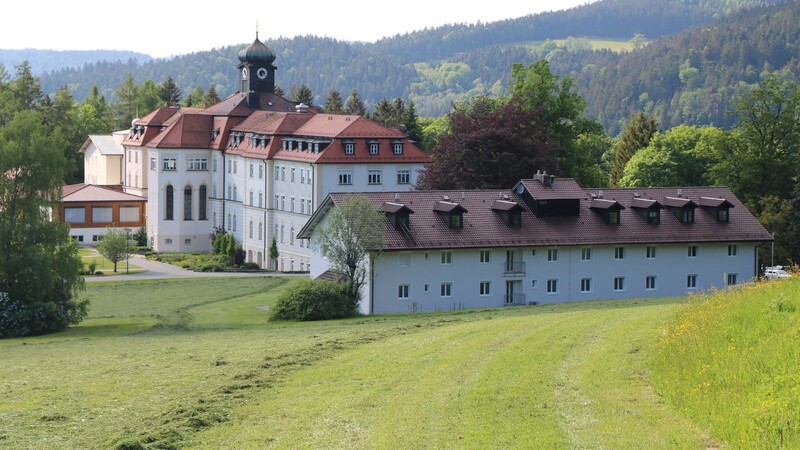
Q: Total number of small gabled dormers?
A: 7